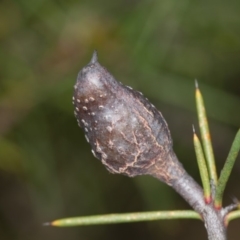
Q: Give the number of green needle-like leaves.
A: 5